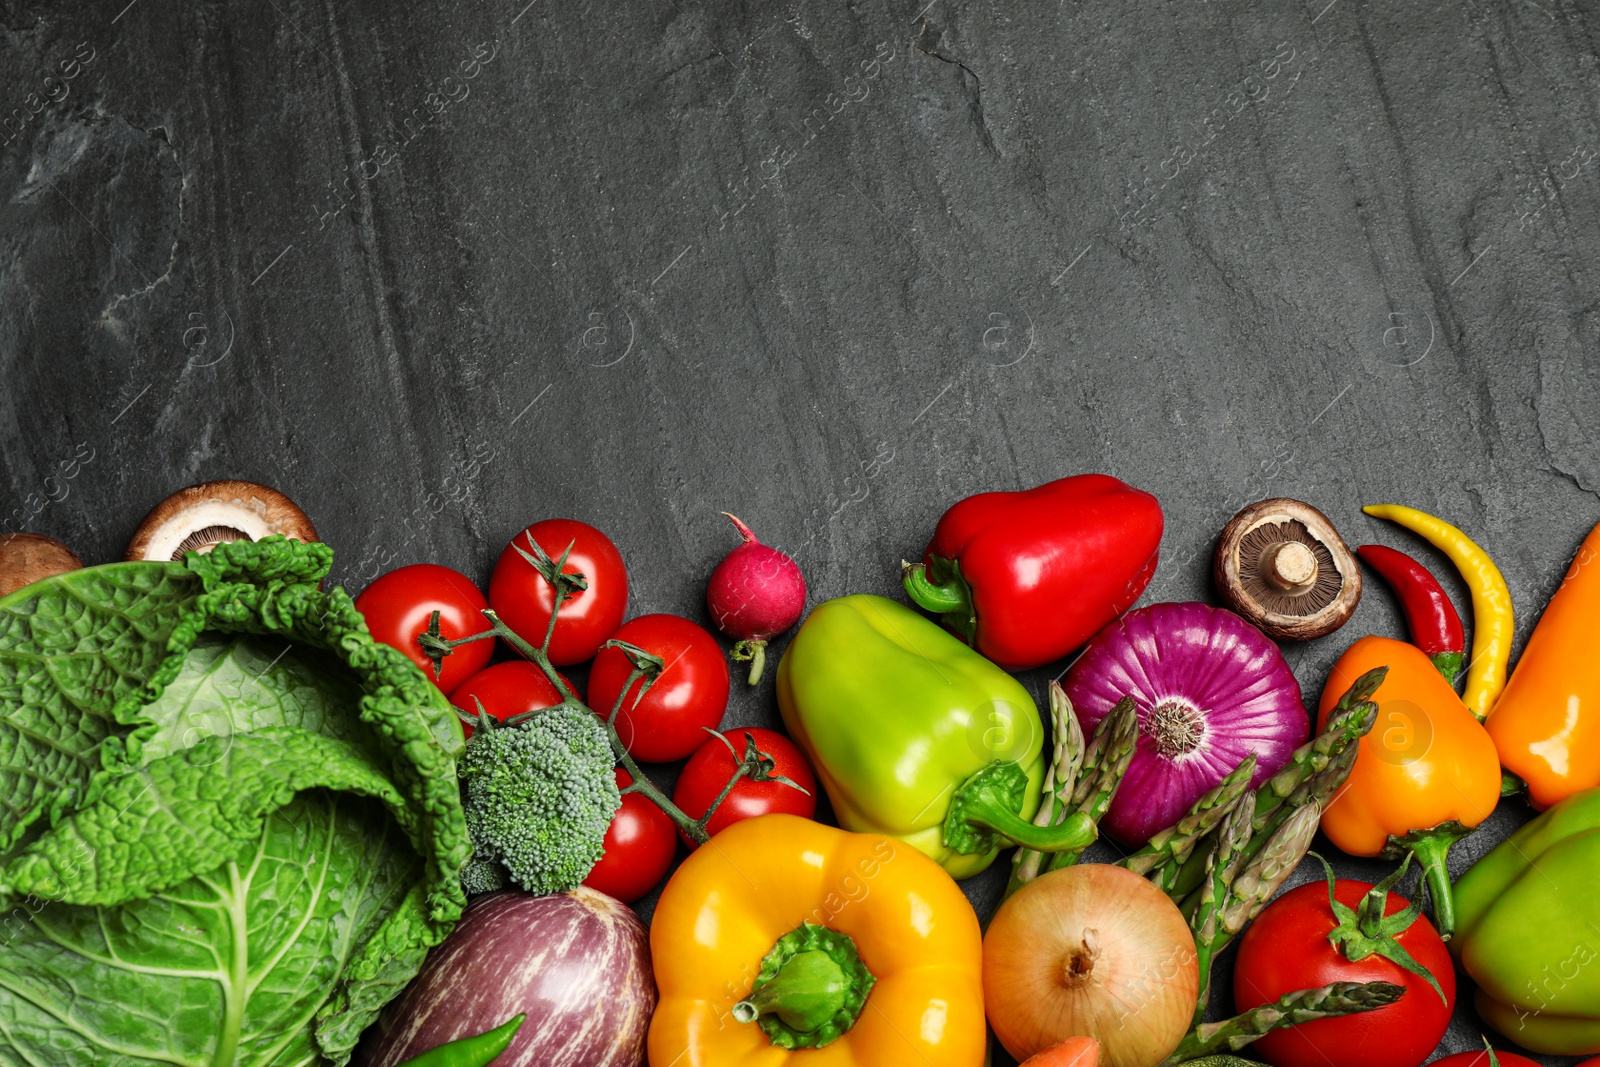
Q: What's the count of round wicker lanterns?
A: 0